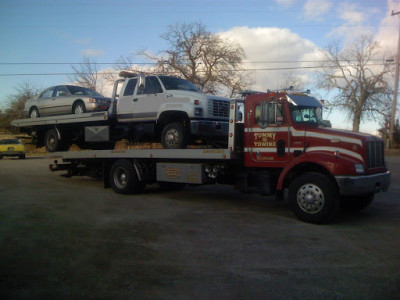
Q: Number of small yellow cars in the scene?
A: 1